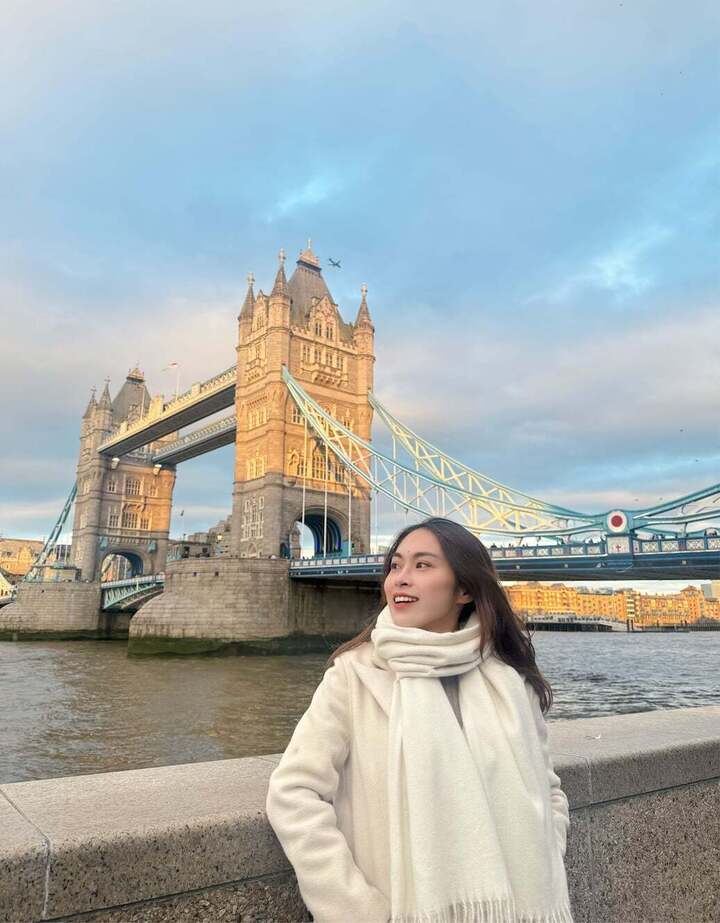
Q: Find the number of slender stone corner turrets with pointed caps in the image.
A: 5